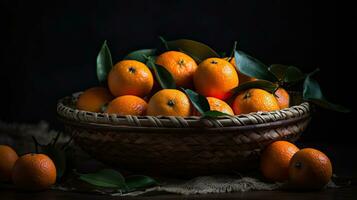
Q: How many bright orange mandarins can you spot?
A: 14